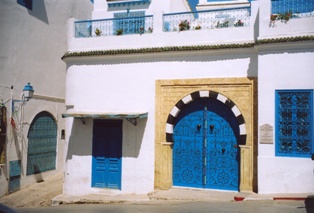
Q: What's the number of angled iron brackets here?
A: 2